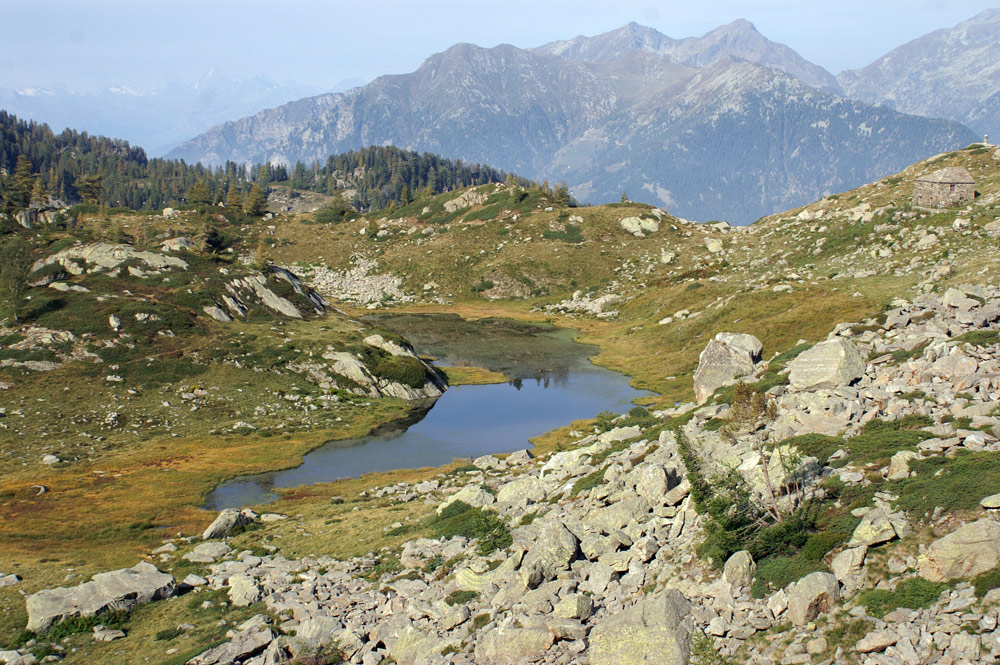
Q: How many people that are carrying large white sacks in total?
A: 0